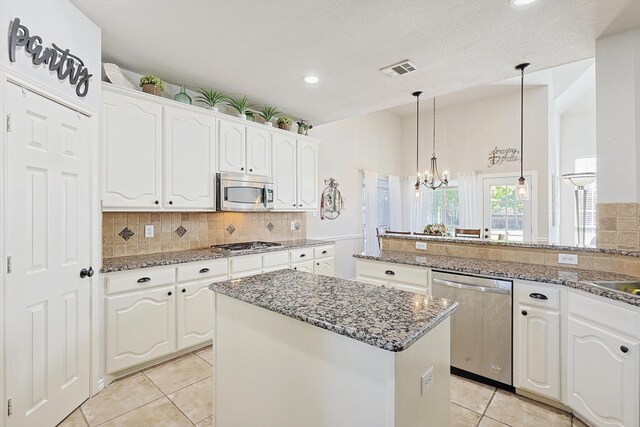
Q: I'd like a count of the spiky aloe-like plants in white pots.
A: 3